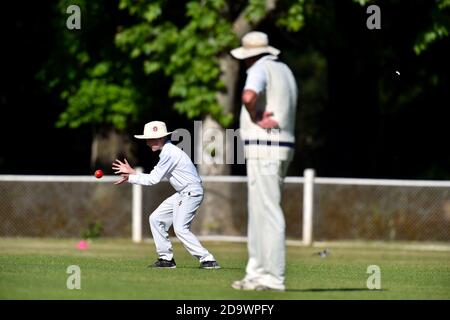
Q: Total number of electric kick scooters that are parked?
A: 0